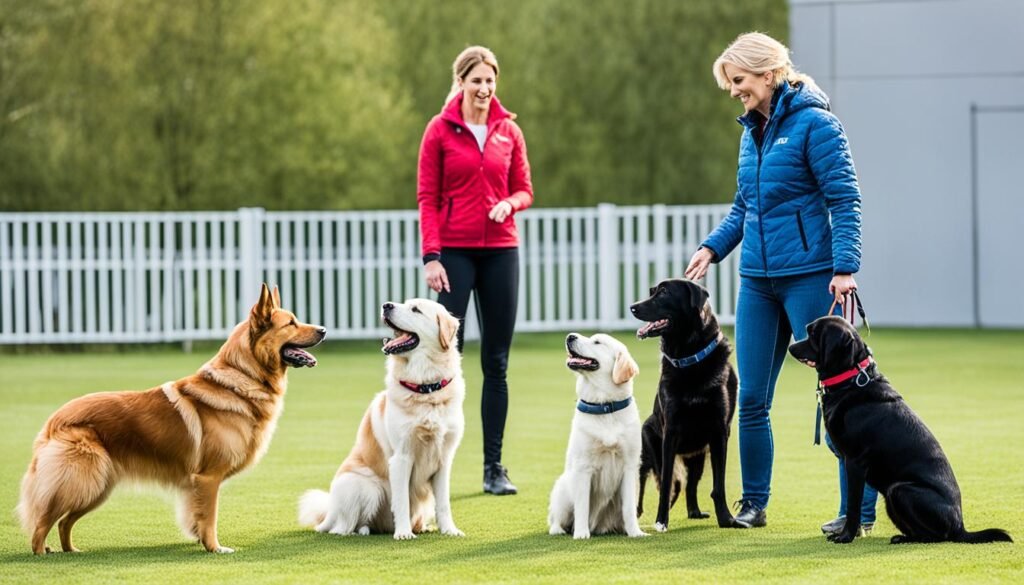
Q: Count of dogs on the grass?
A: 5